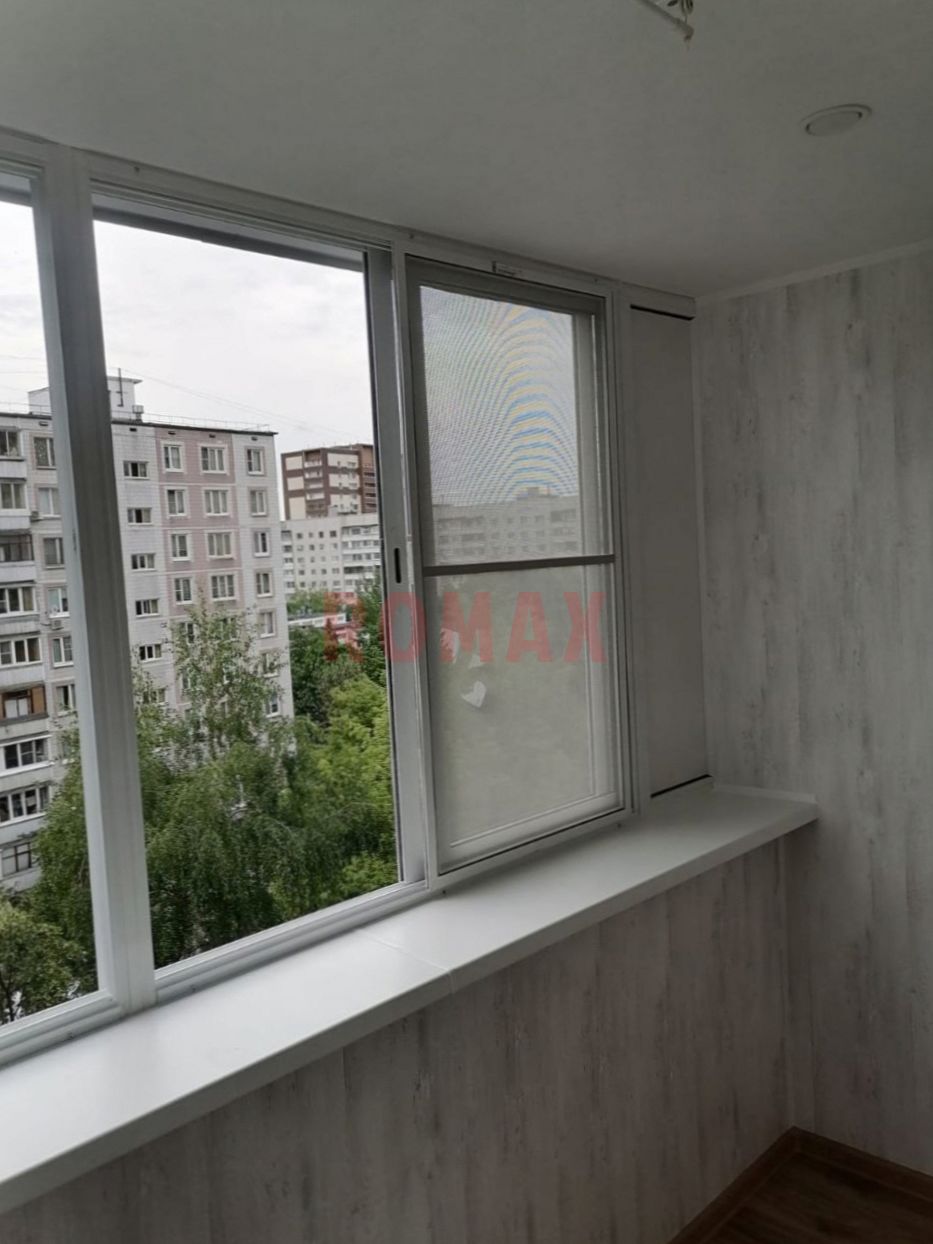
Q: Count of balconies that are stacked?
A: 9